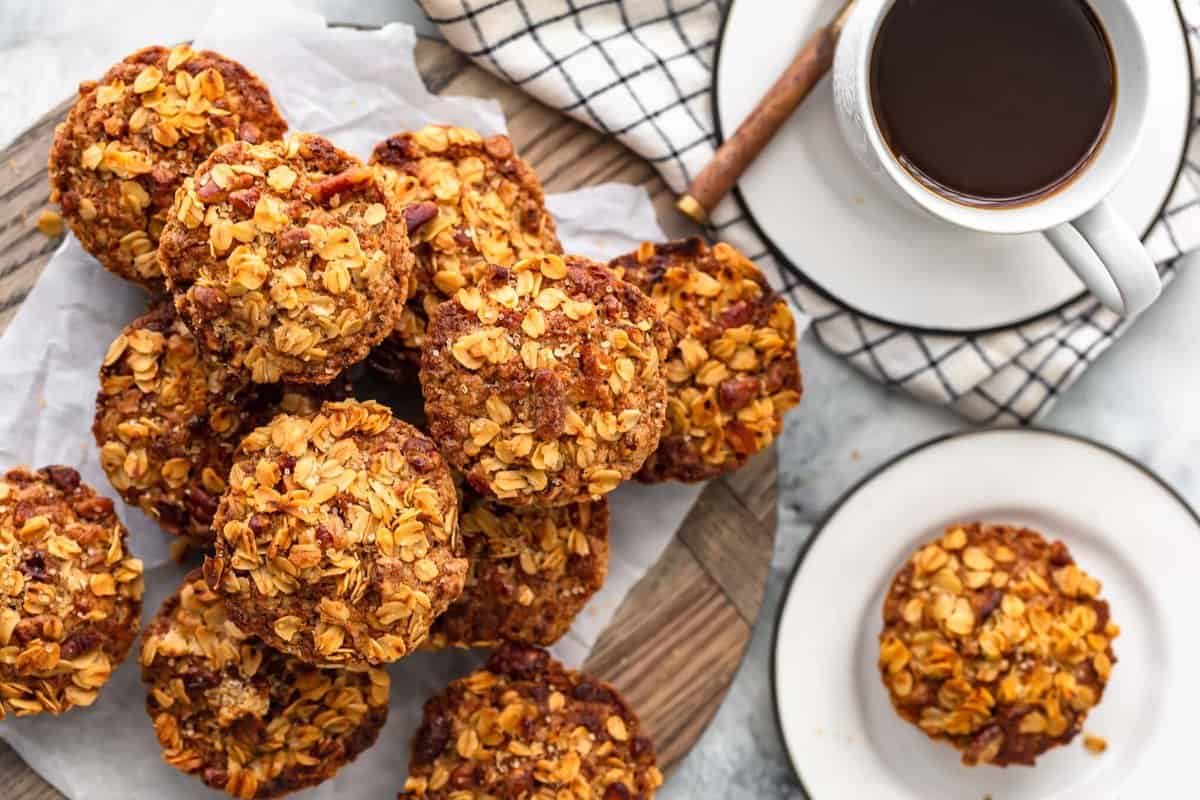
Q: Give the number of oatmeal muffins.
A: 12